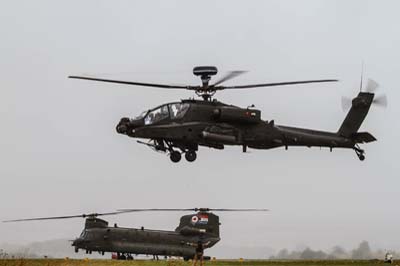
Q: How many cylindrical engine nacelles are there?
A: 2